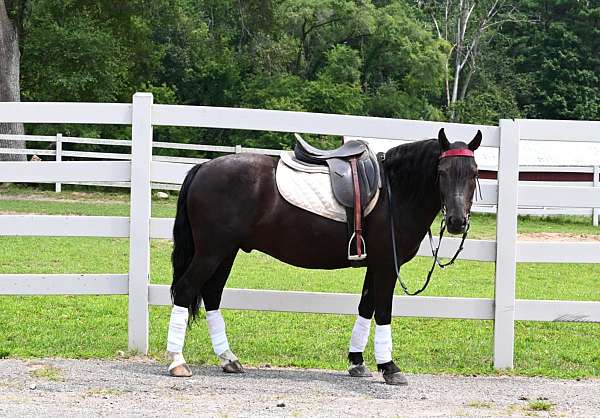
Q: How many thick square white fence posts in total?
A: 2